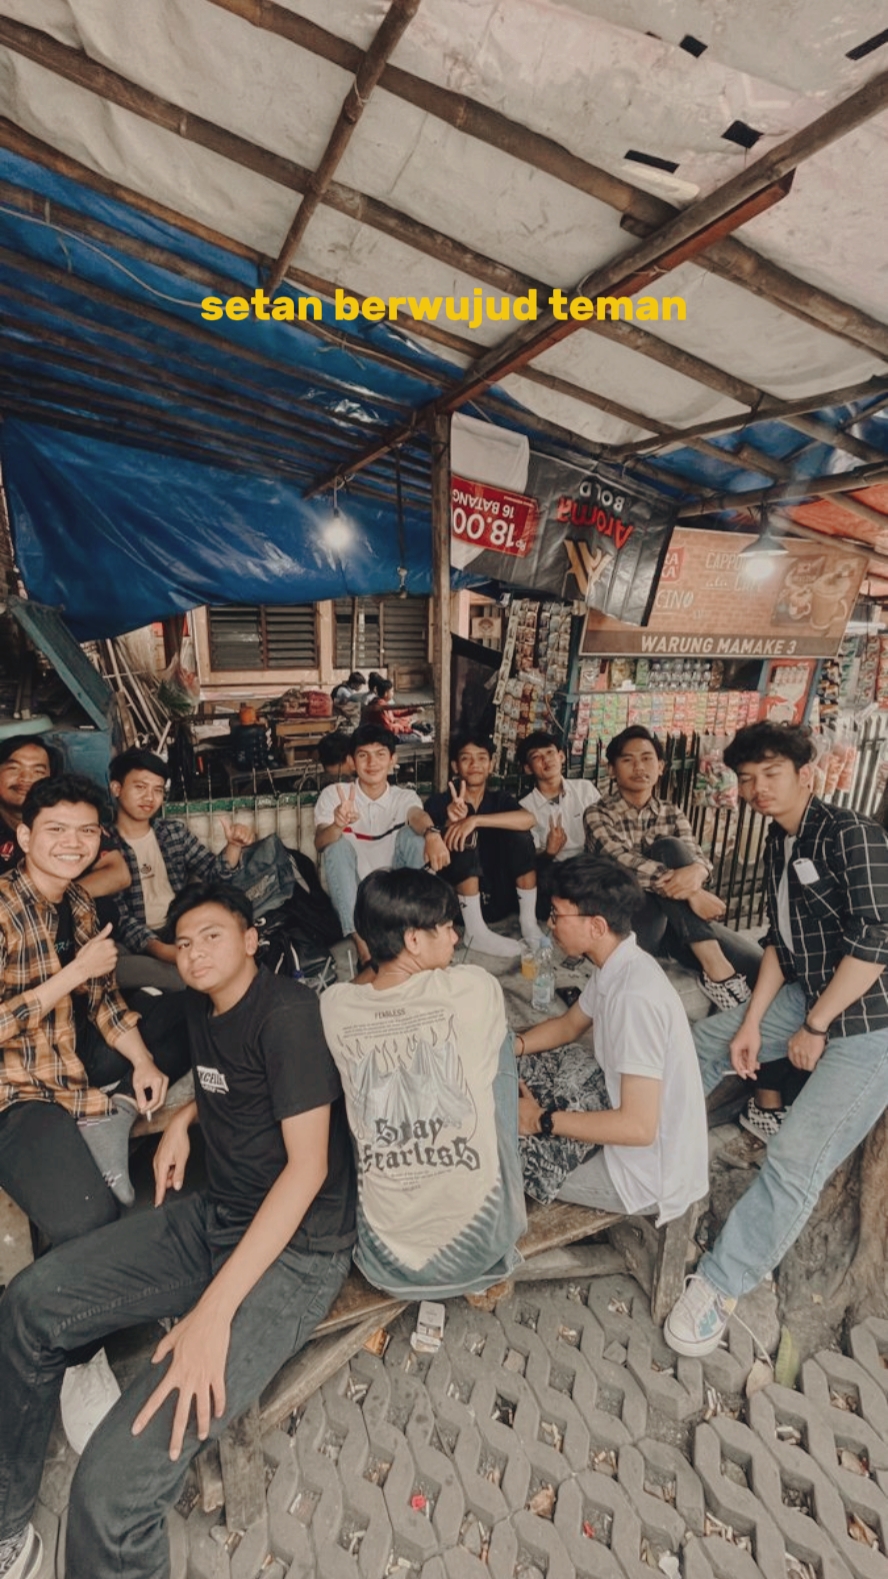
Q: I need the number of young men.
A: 11